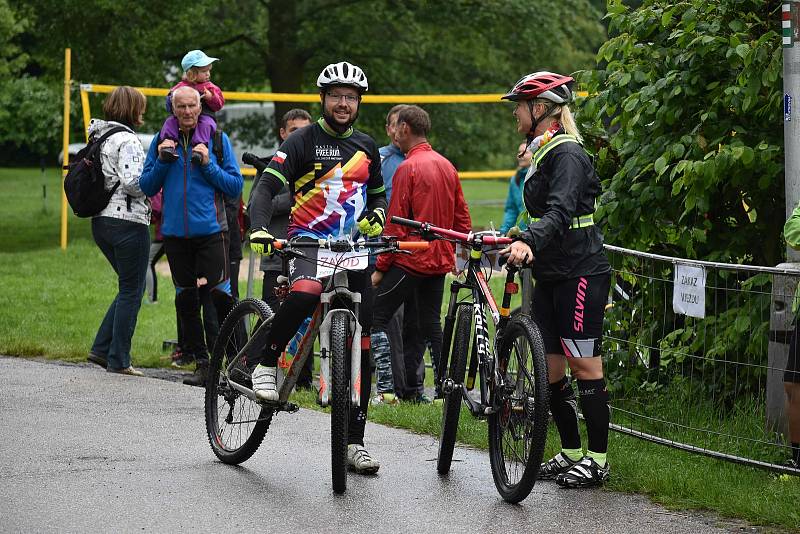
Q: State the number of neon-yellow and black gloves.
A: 2